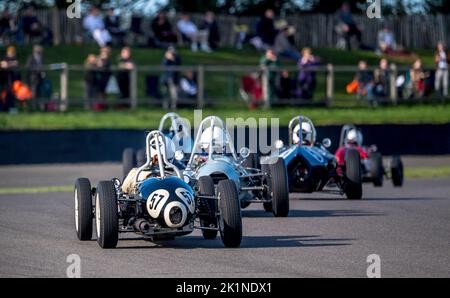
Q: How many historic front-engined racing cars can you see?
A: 5